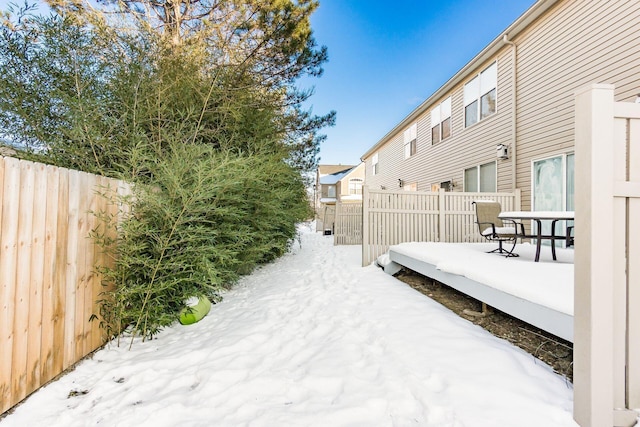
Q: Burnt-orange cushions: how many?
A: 0